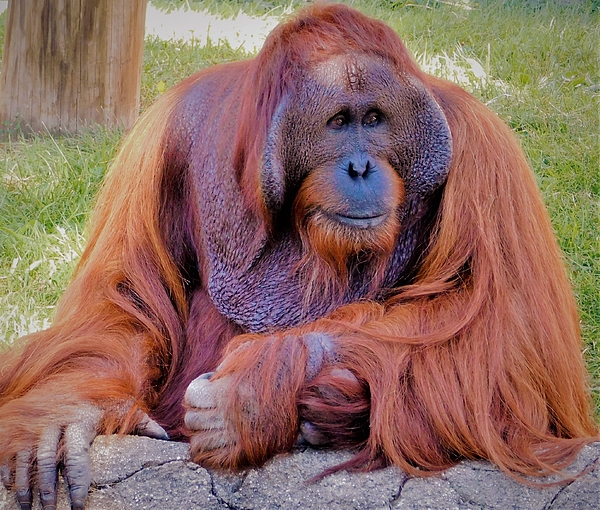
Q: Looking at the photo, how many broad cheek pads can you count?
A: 2